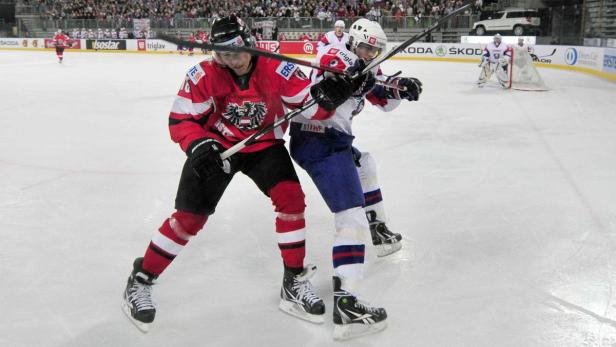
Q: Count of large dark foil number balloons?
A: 0